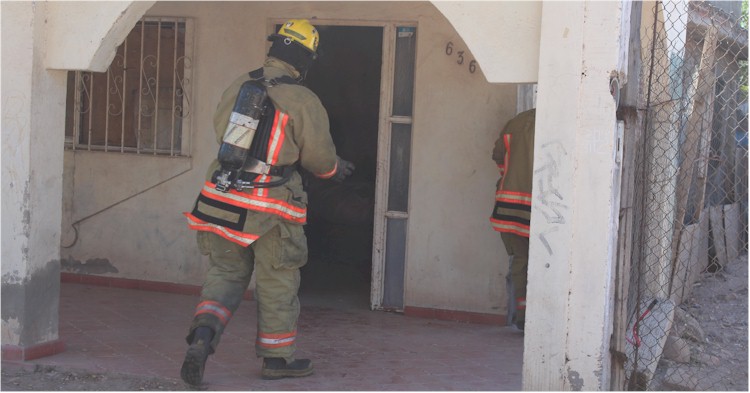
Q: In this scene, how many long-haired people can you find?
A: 0